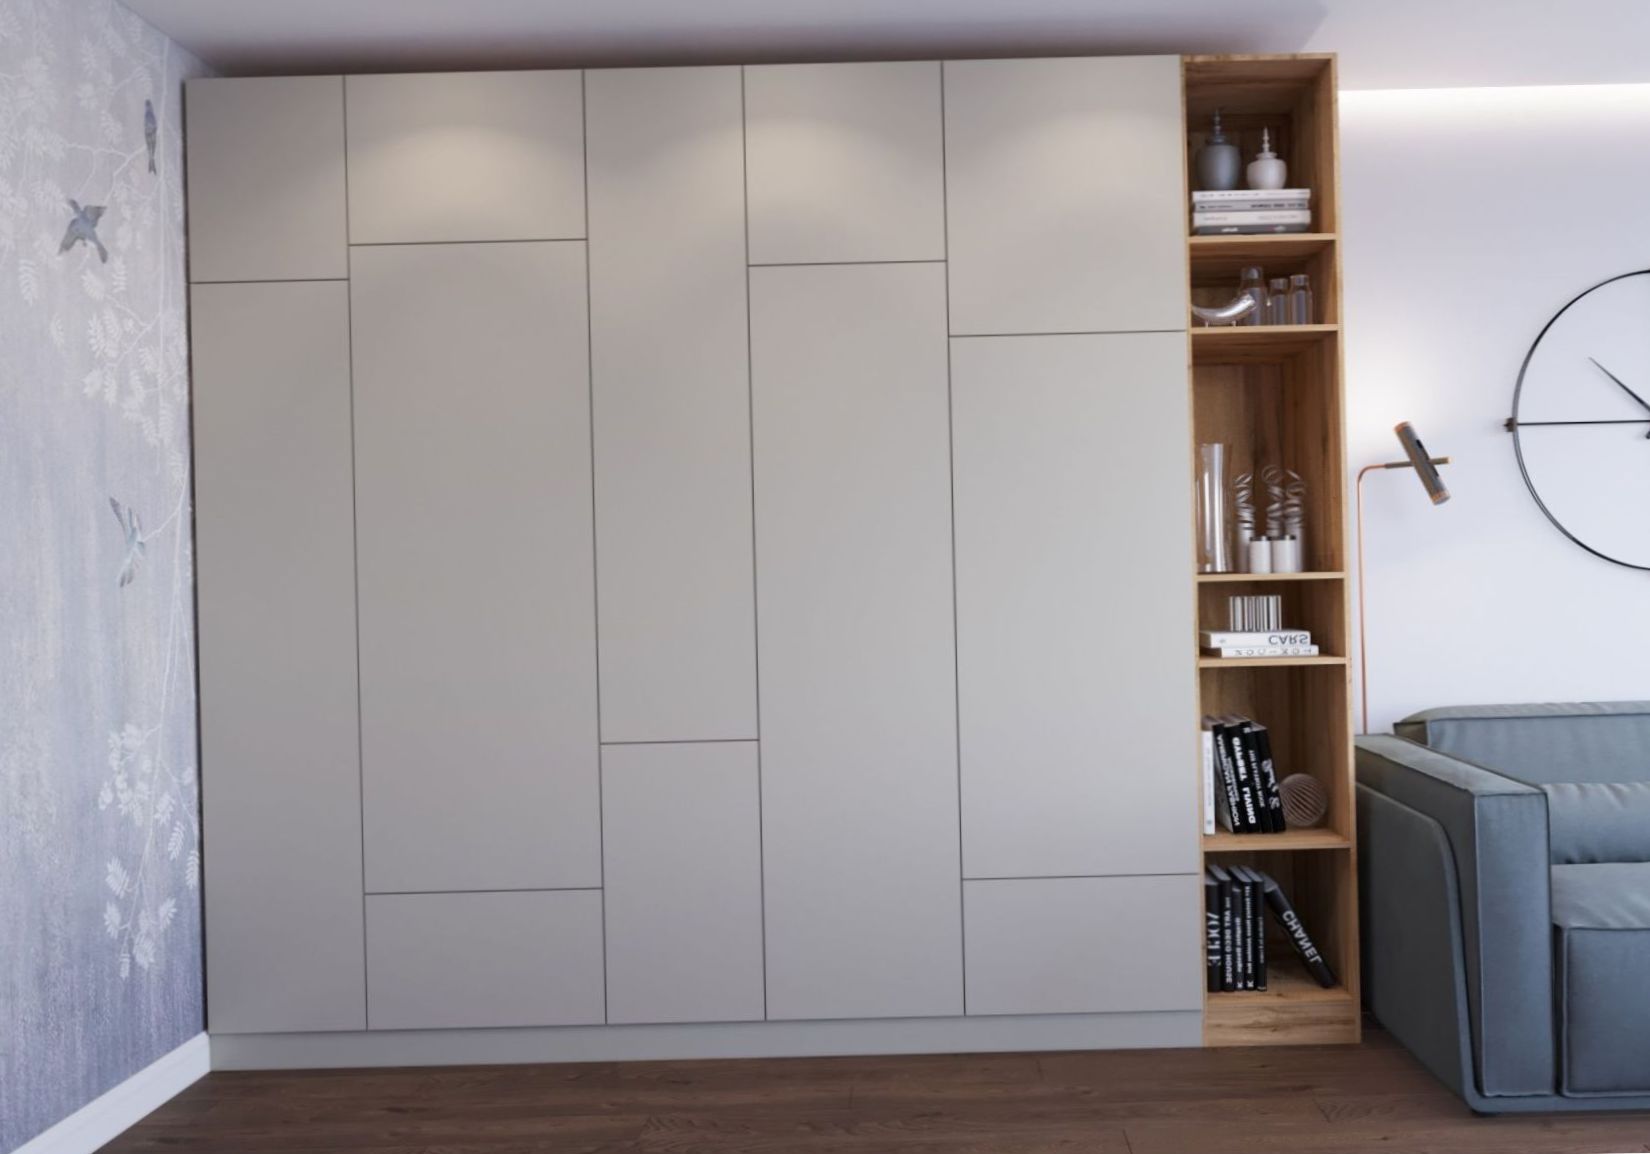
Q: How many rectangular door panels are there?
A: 12